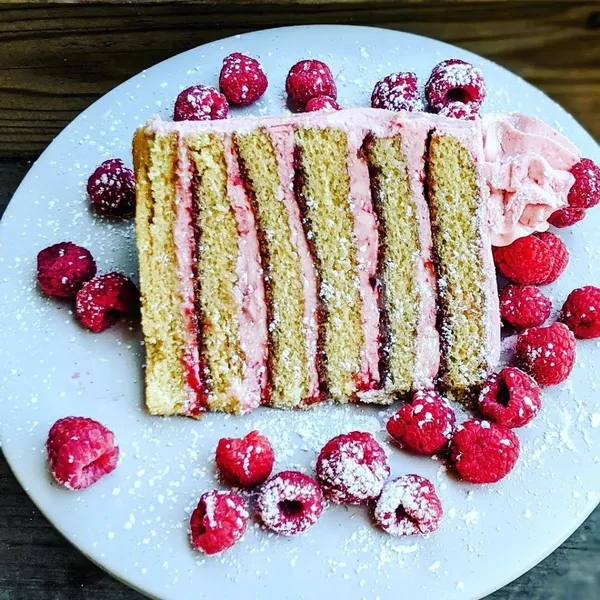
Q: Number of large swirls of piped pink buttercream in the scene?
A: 1